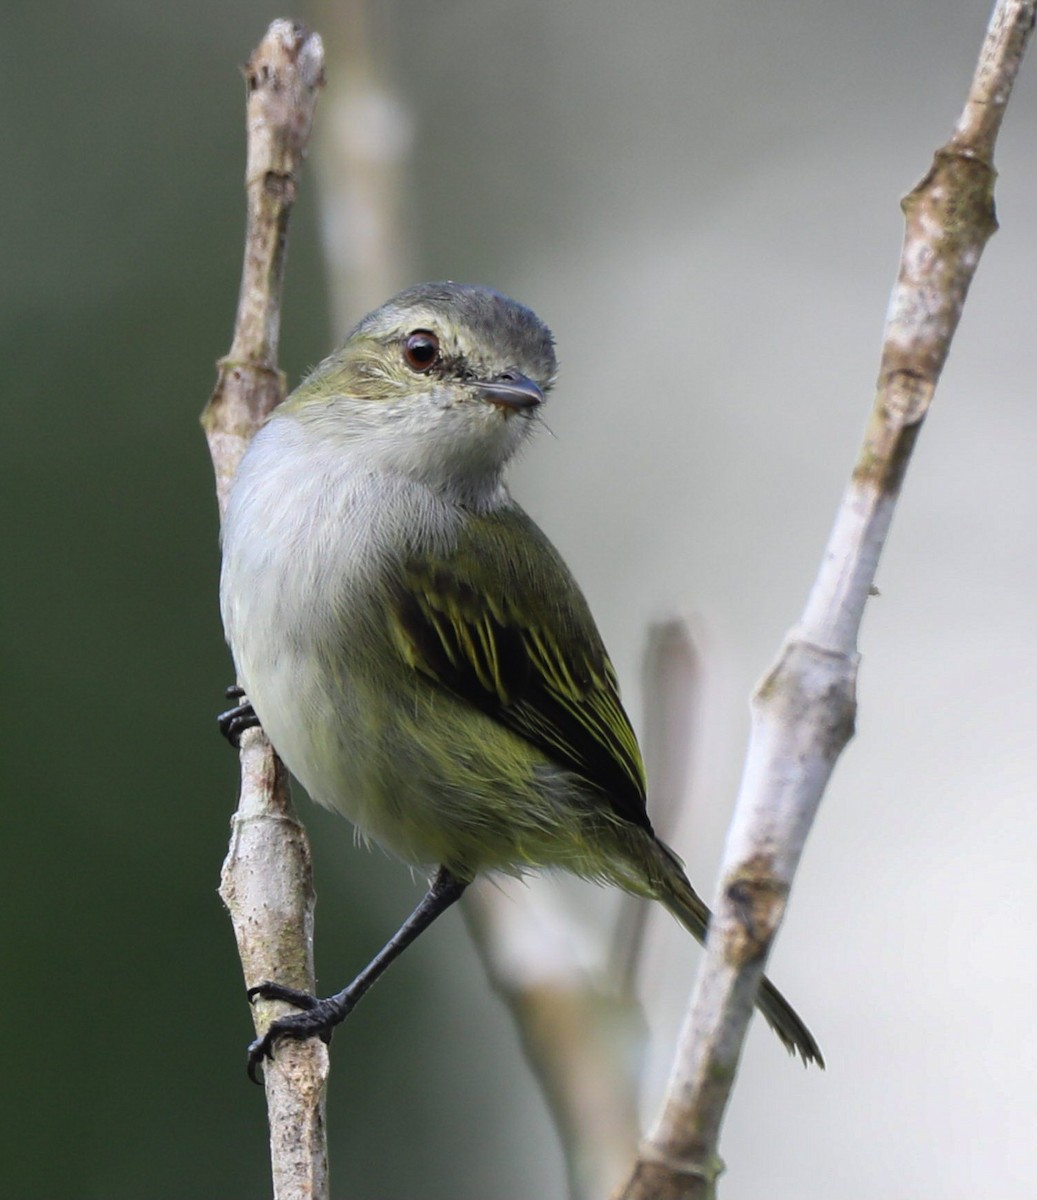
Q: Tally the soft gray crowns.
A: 1